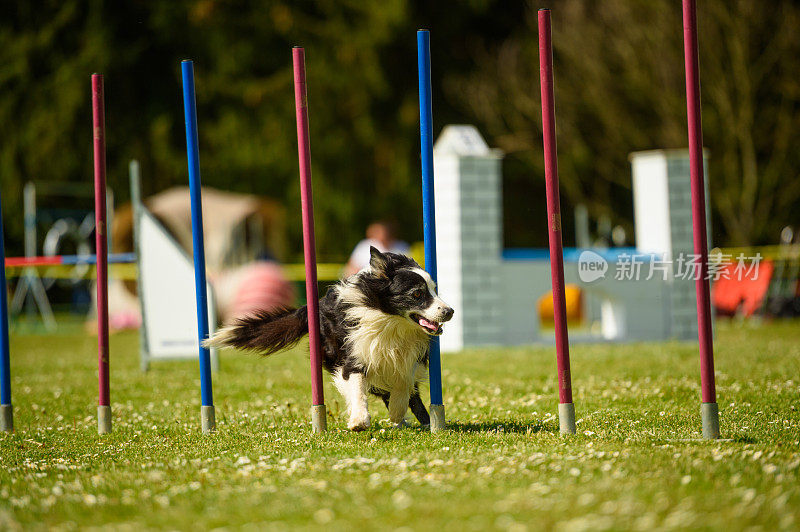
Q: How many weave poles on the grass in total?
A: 7